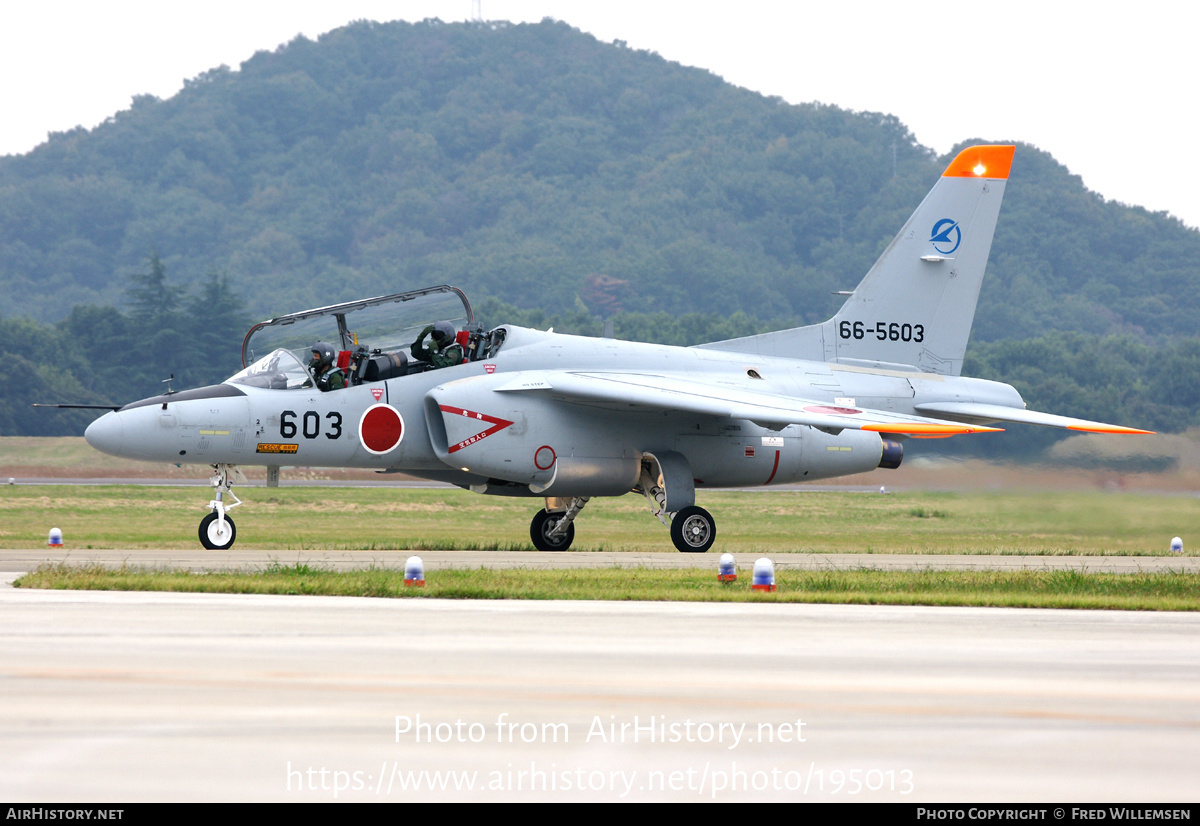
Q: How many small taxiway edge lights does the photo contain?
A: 5